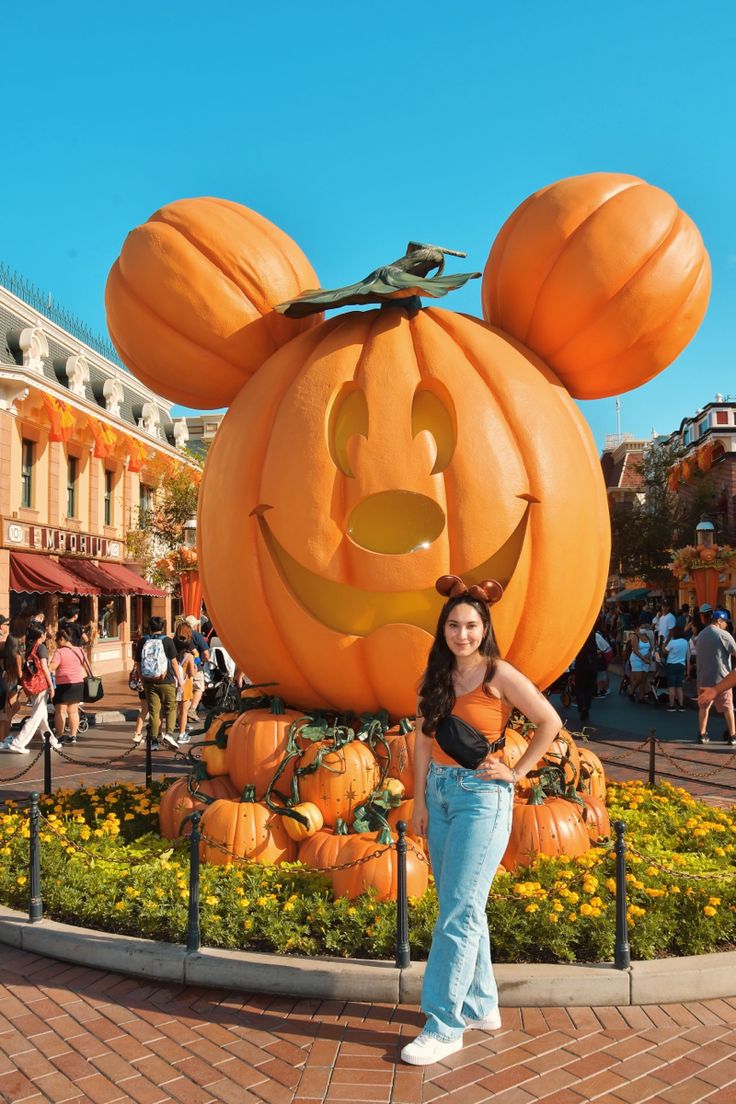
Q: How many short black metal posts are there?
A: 7